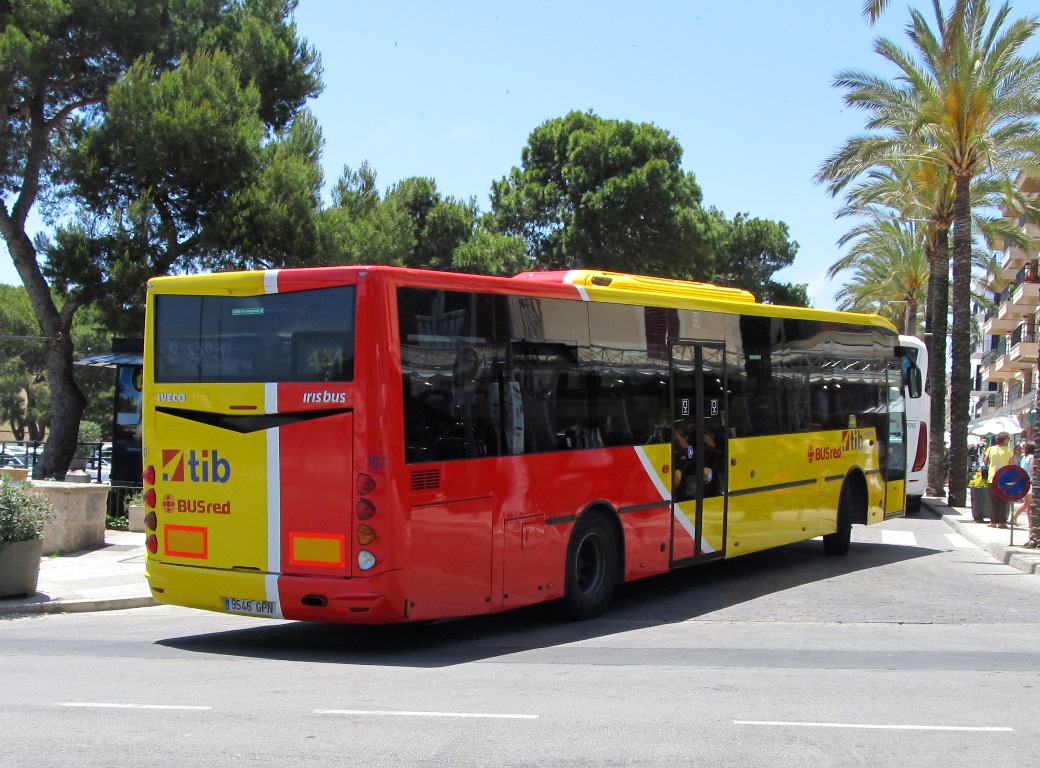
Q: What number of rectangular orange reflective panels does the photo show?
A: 2